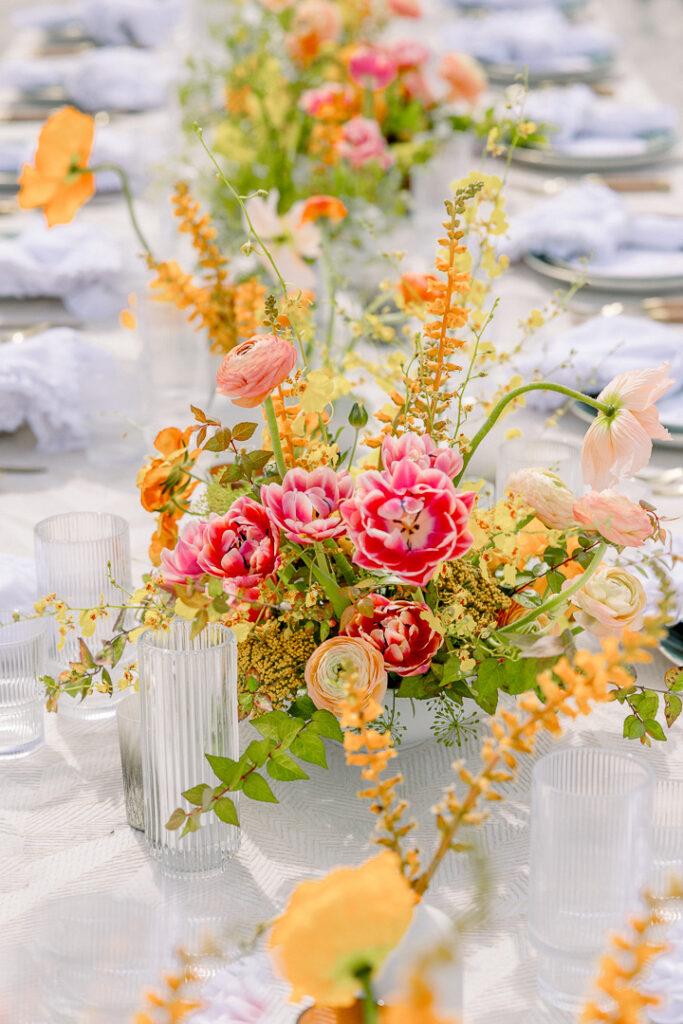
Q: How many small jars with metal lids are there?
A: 0